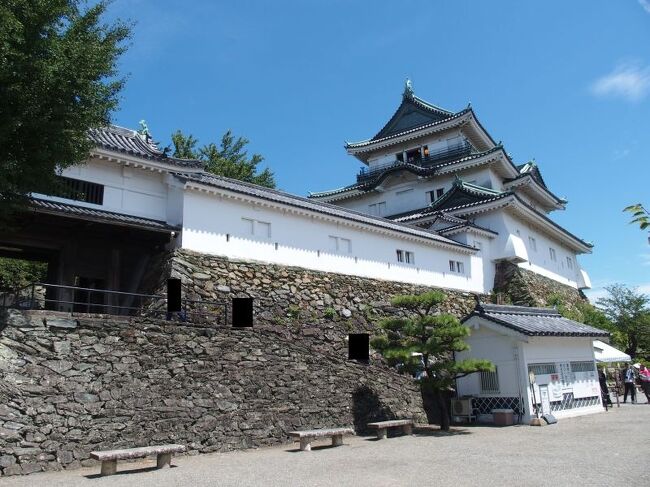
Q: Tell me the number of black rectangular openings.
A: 3